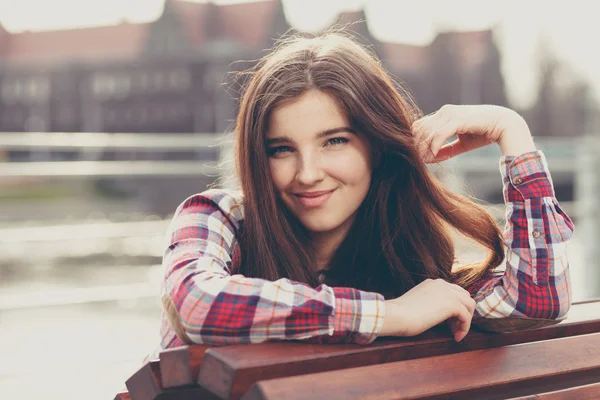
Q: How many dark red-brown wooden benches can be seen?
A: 1